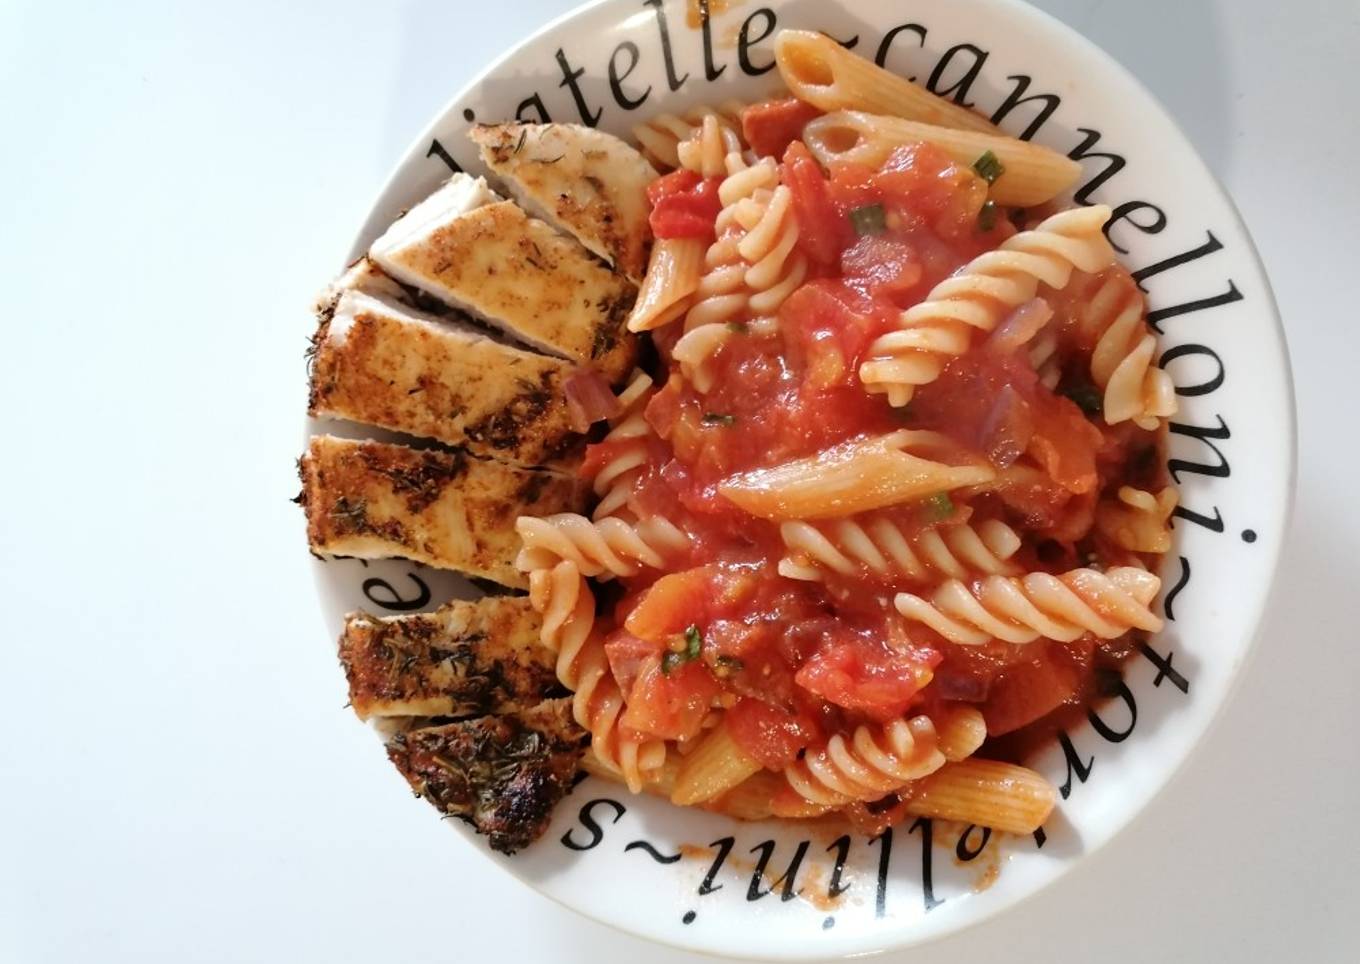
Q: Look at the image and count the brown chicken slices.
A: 6